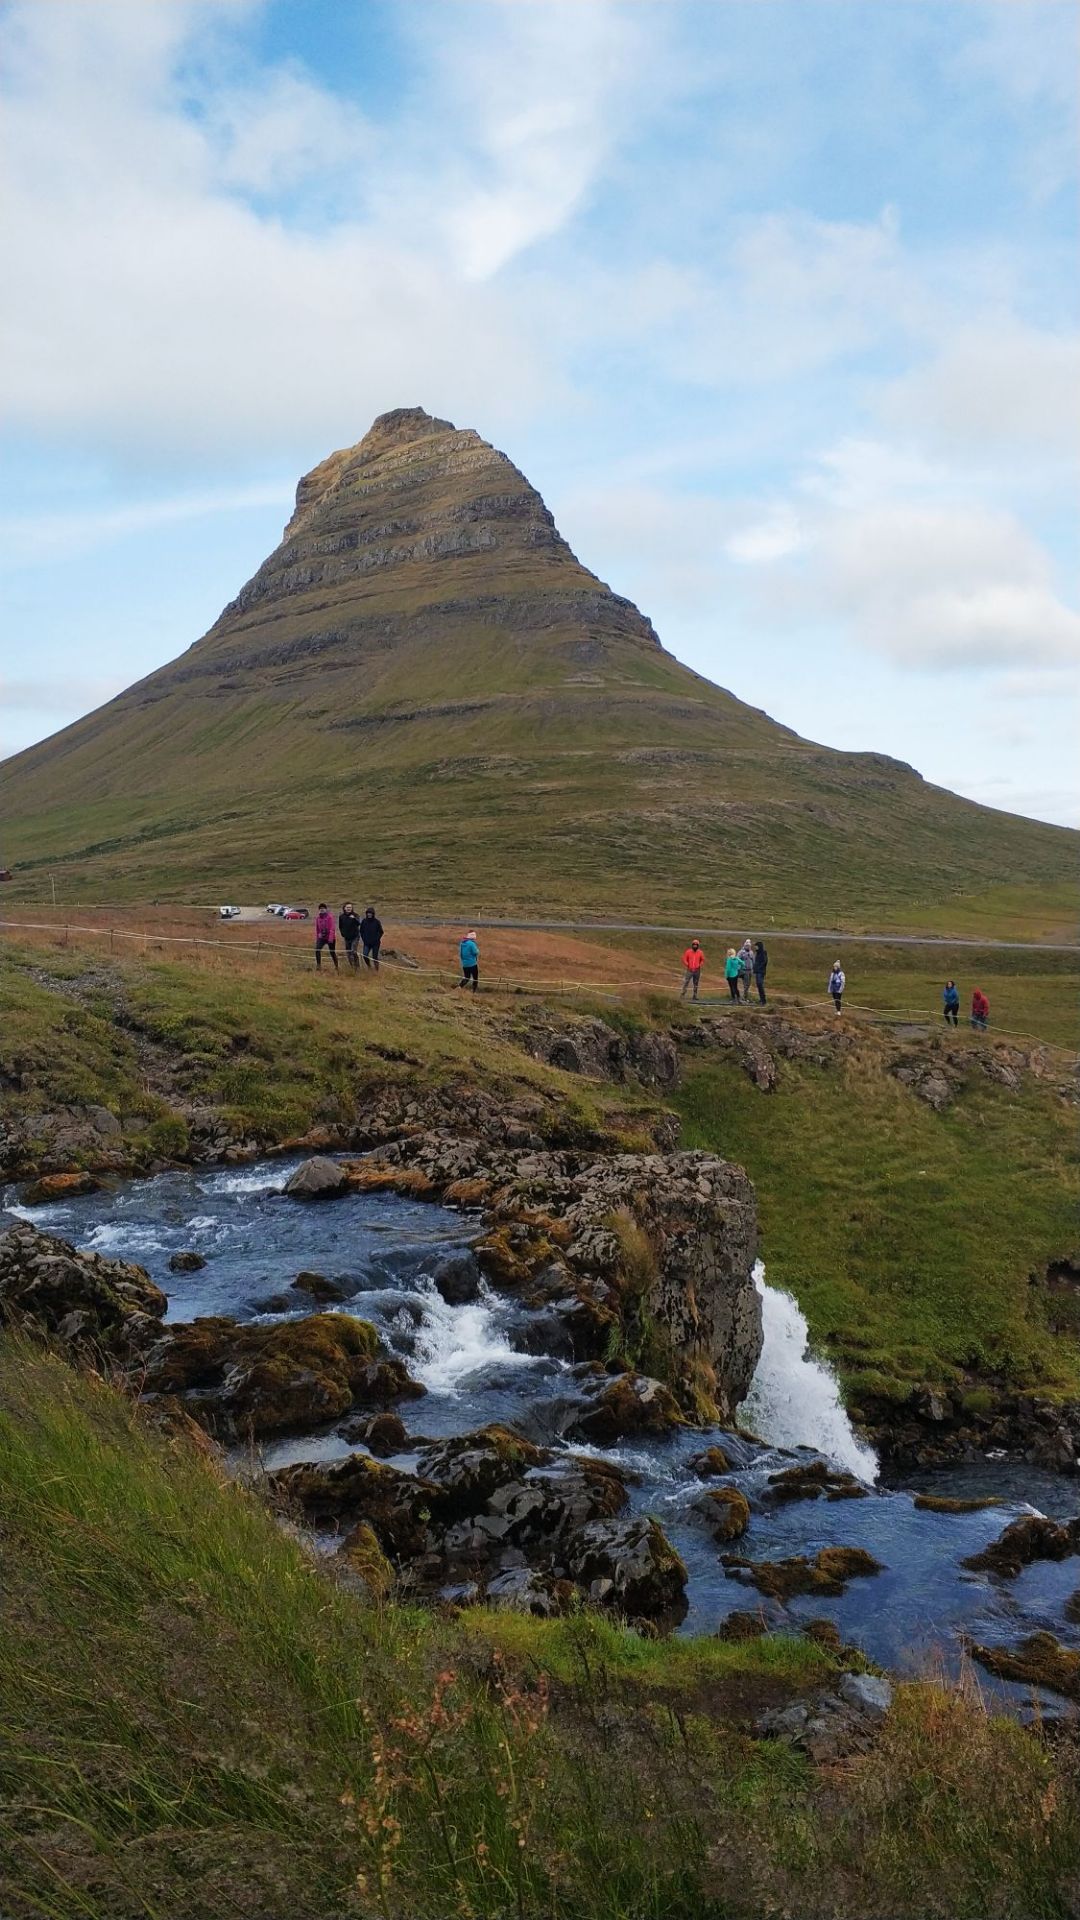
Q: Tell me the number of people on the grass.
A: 11